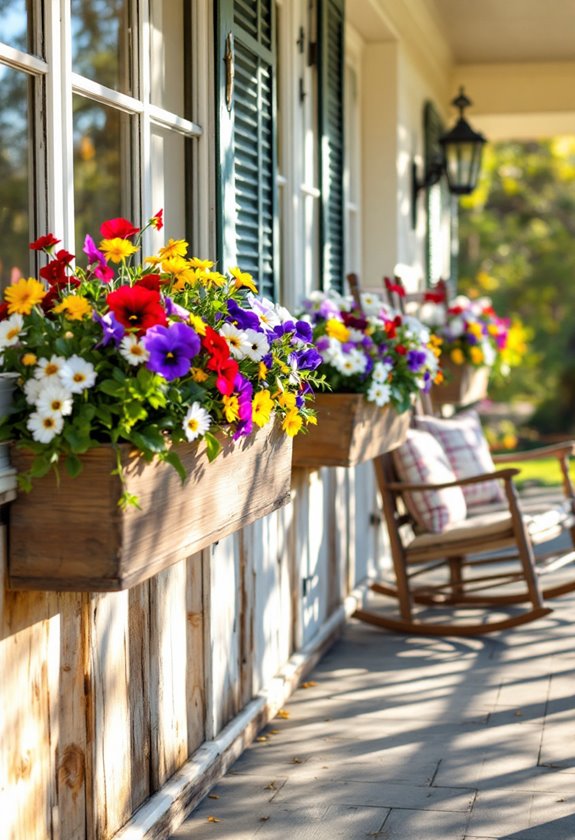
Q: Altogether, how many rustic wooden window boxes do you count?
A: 3